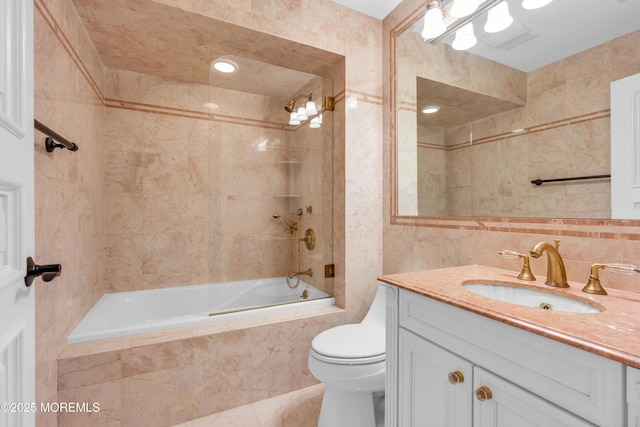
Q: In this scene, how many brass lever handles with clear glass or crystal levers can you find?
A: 2